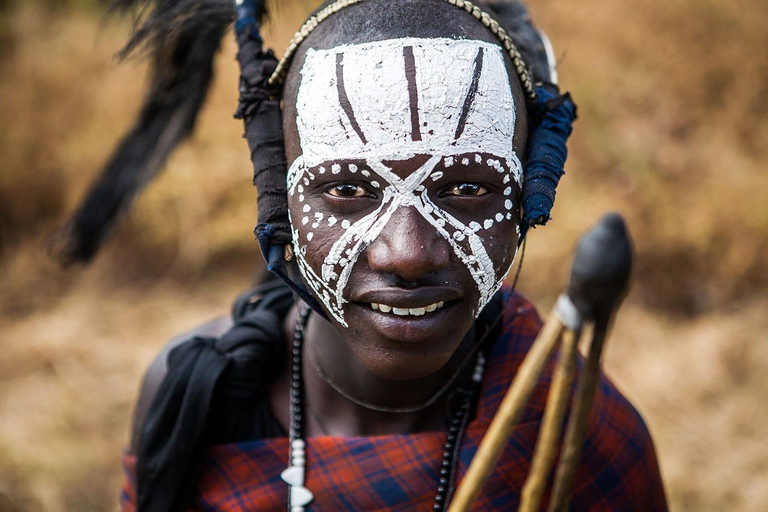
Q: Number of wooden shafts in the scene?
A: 3